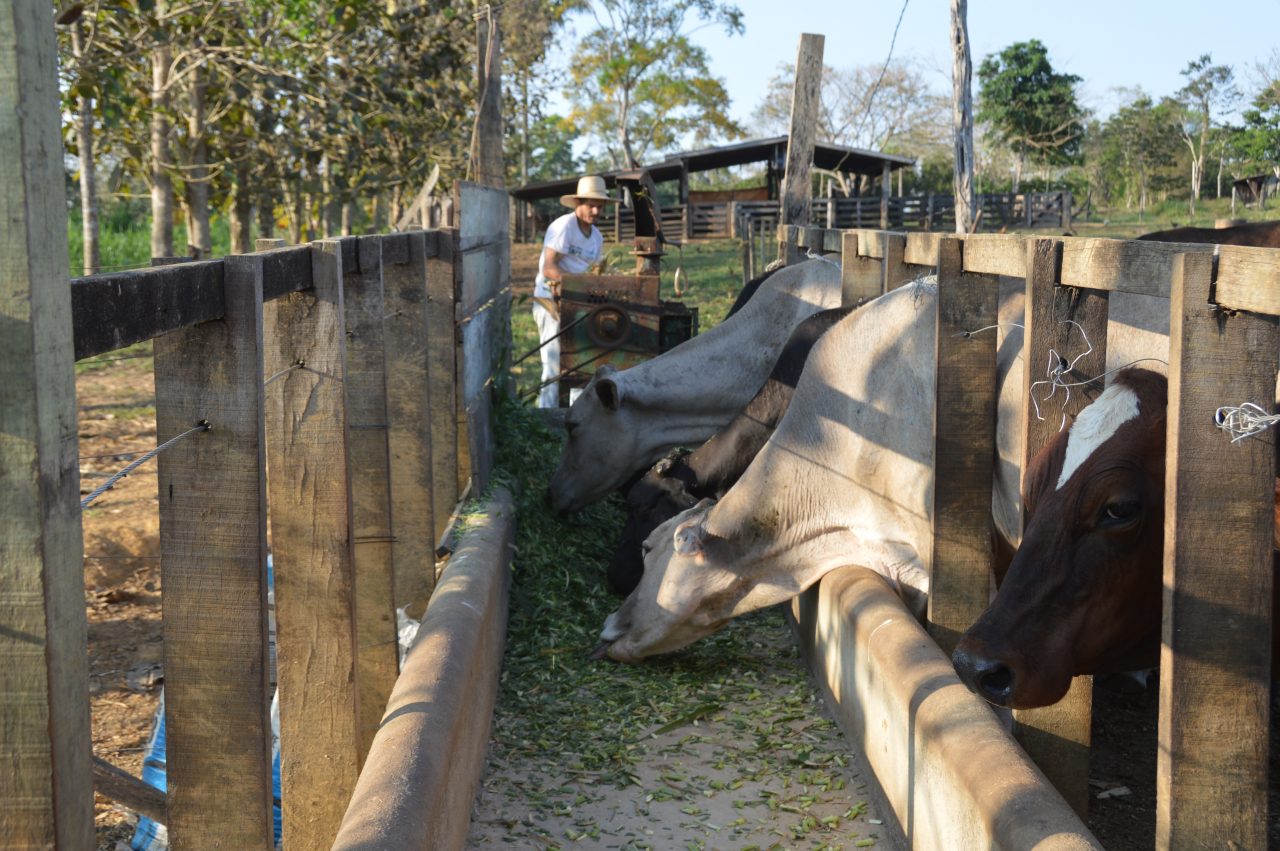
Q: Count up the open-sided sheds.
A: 1